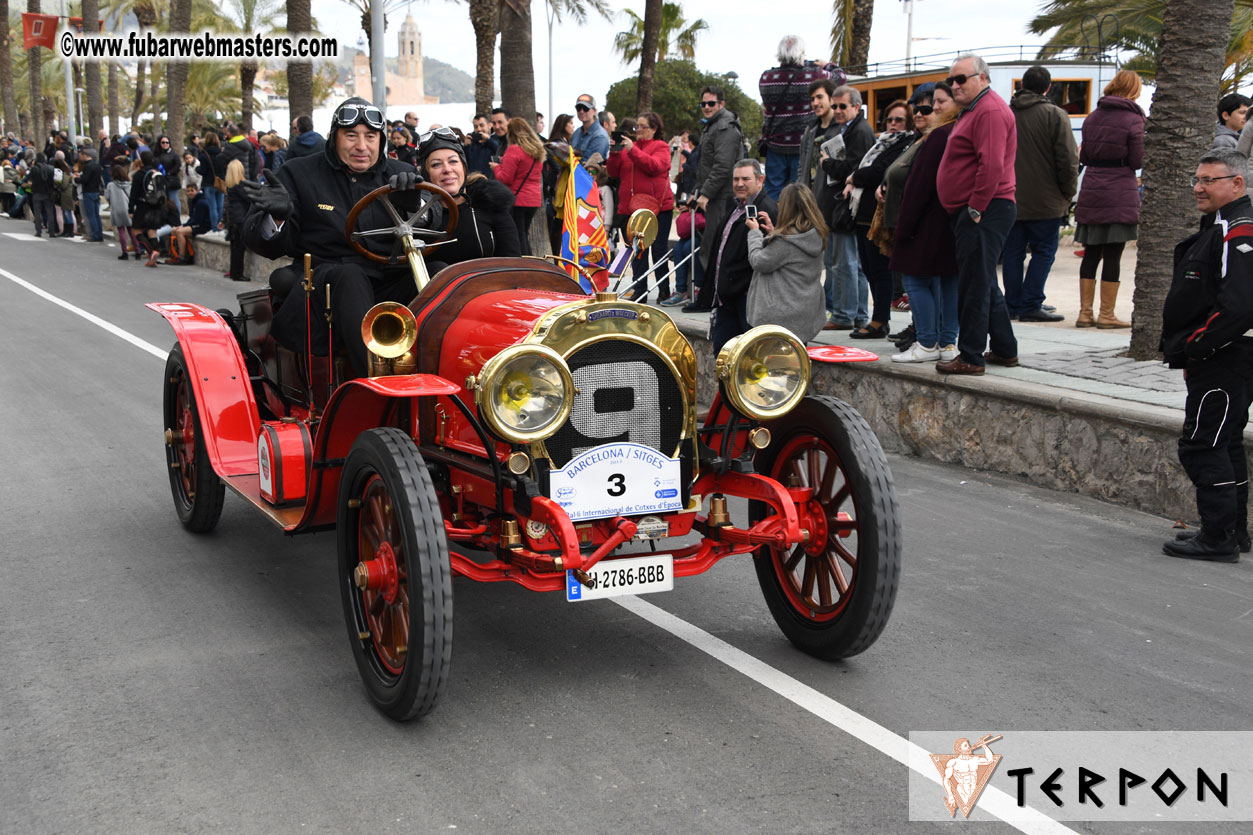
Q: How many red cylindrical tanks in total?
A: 1